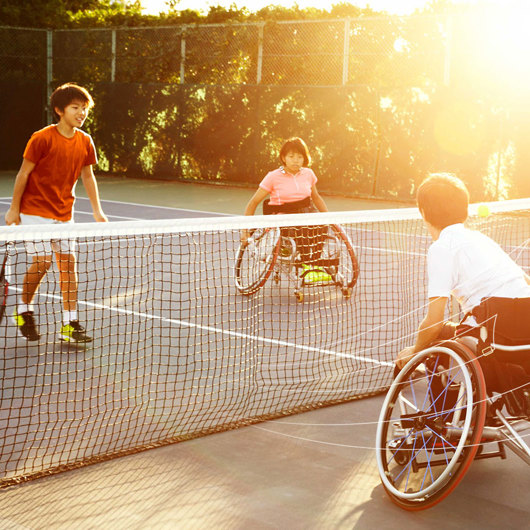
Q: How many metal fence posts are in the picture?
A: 6